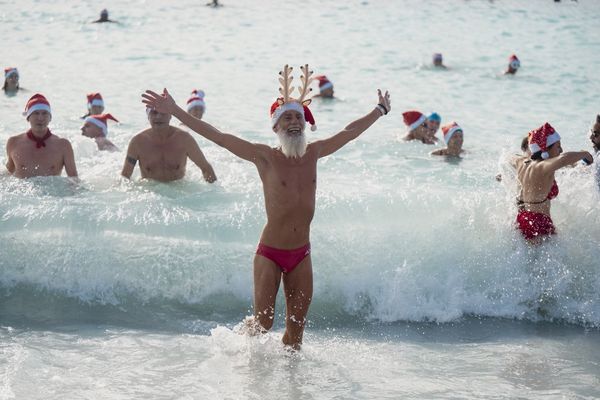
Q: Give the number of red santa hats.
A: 11